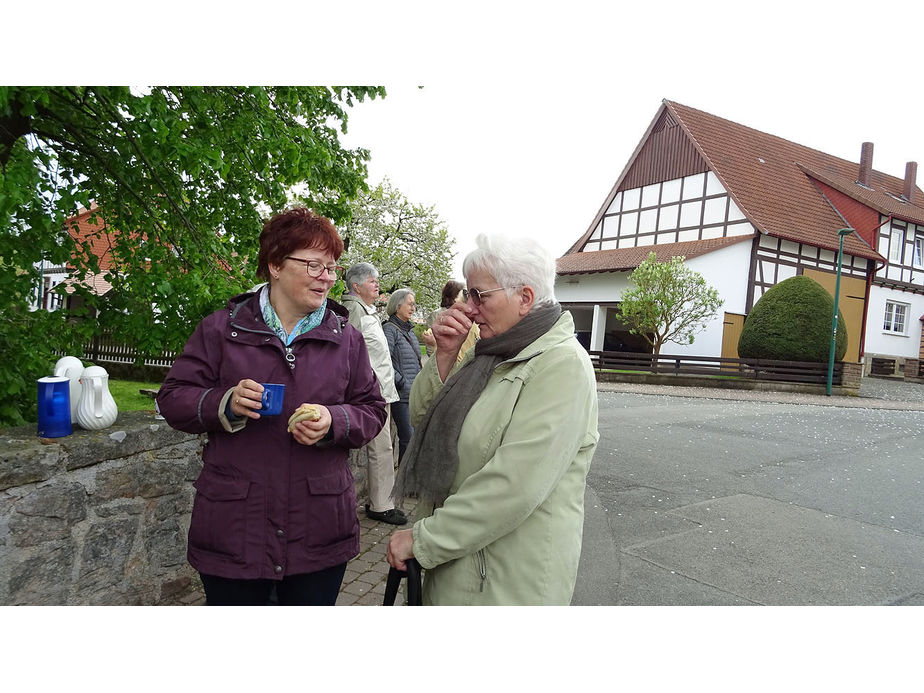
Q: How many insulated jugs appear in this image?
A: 3